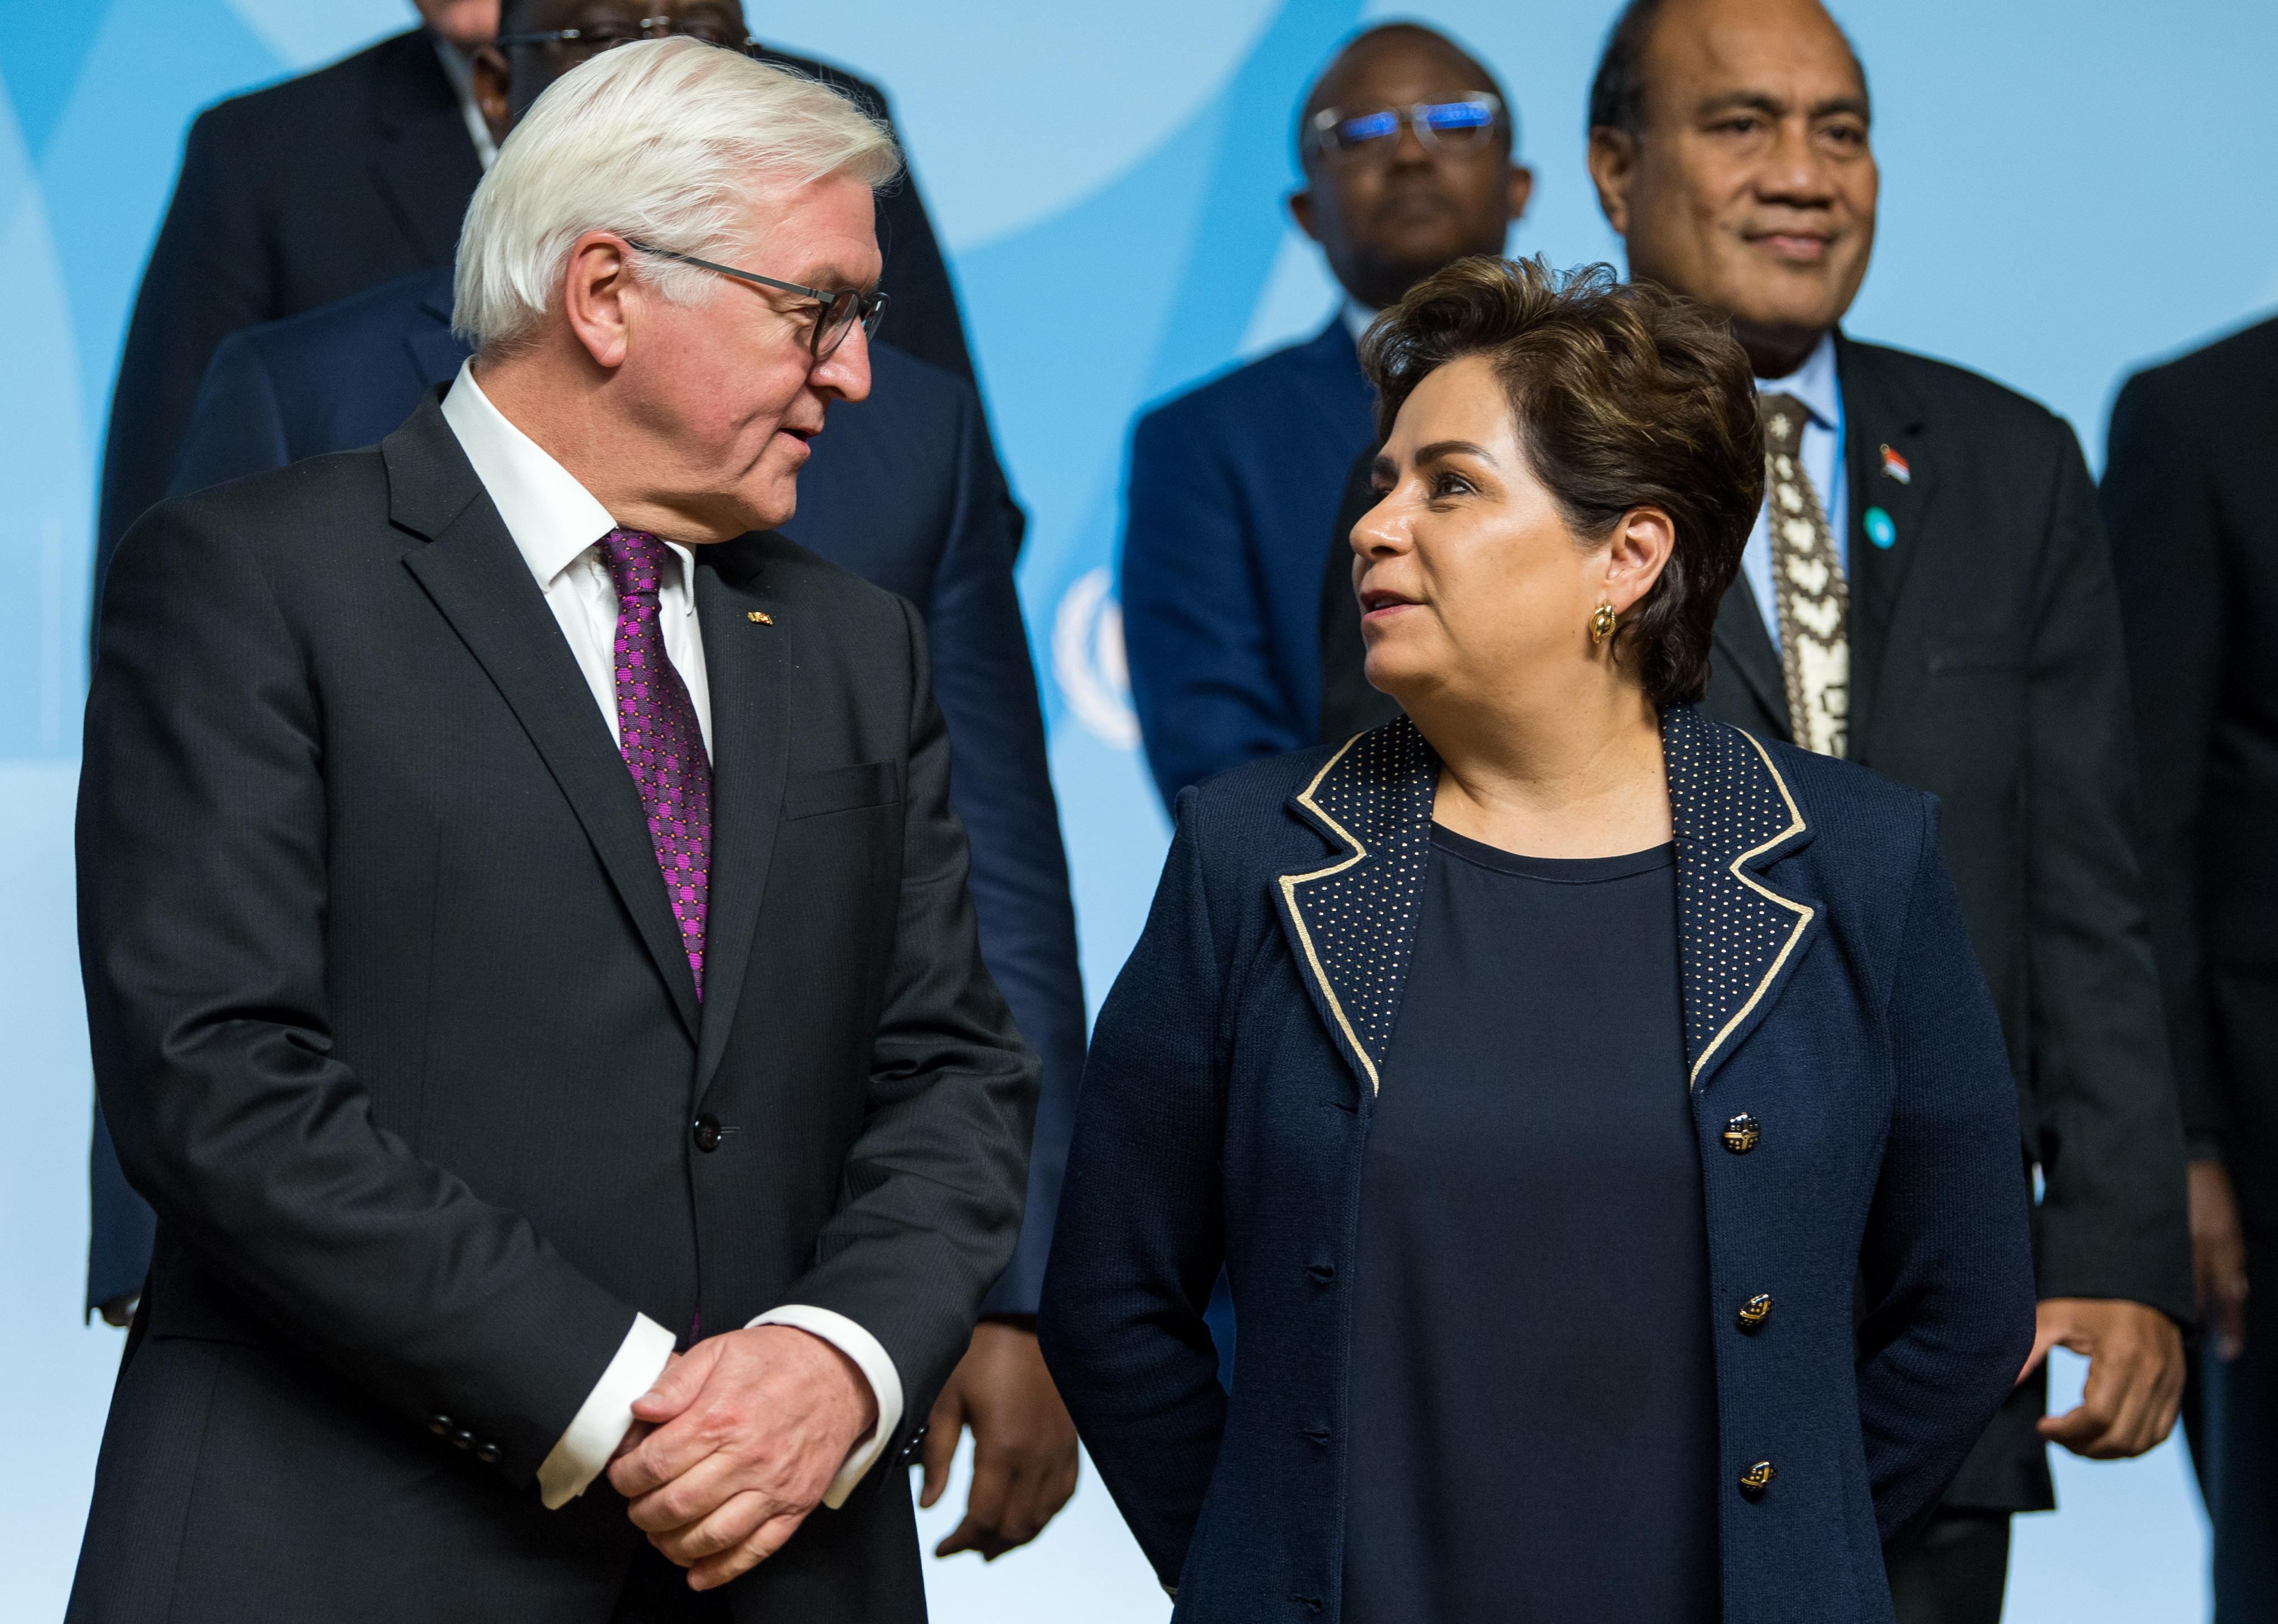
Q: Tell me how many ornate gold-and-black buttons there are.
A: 3